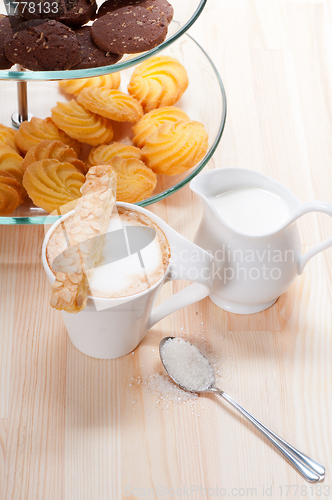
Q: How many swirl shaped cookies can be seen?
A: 14